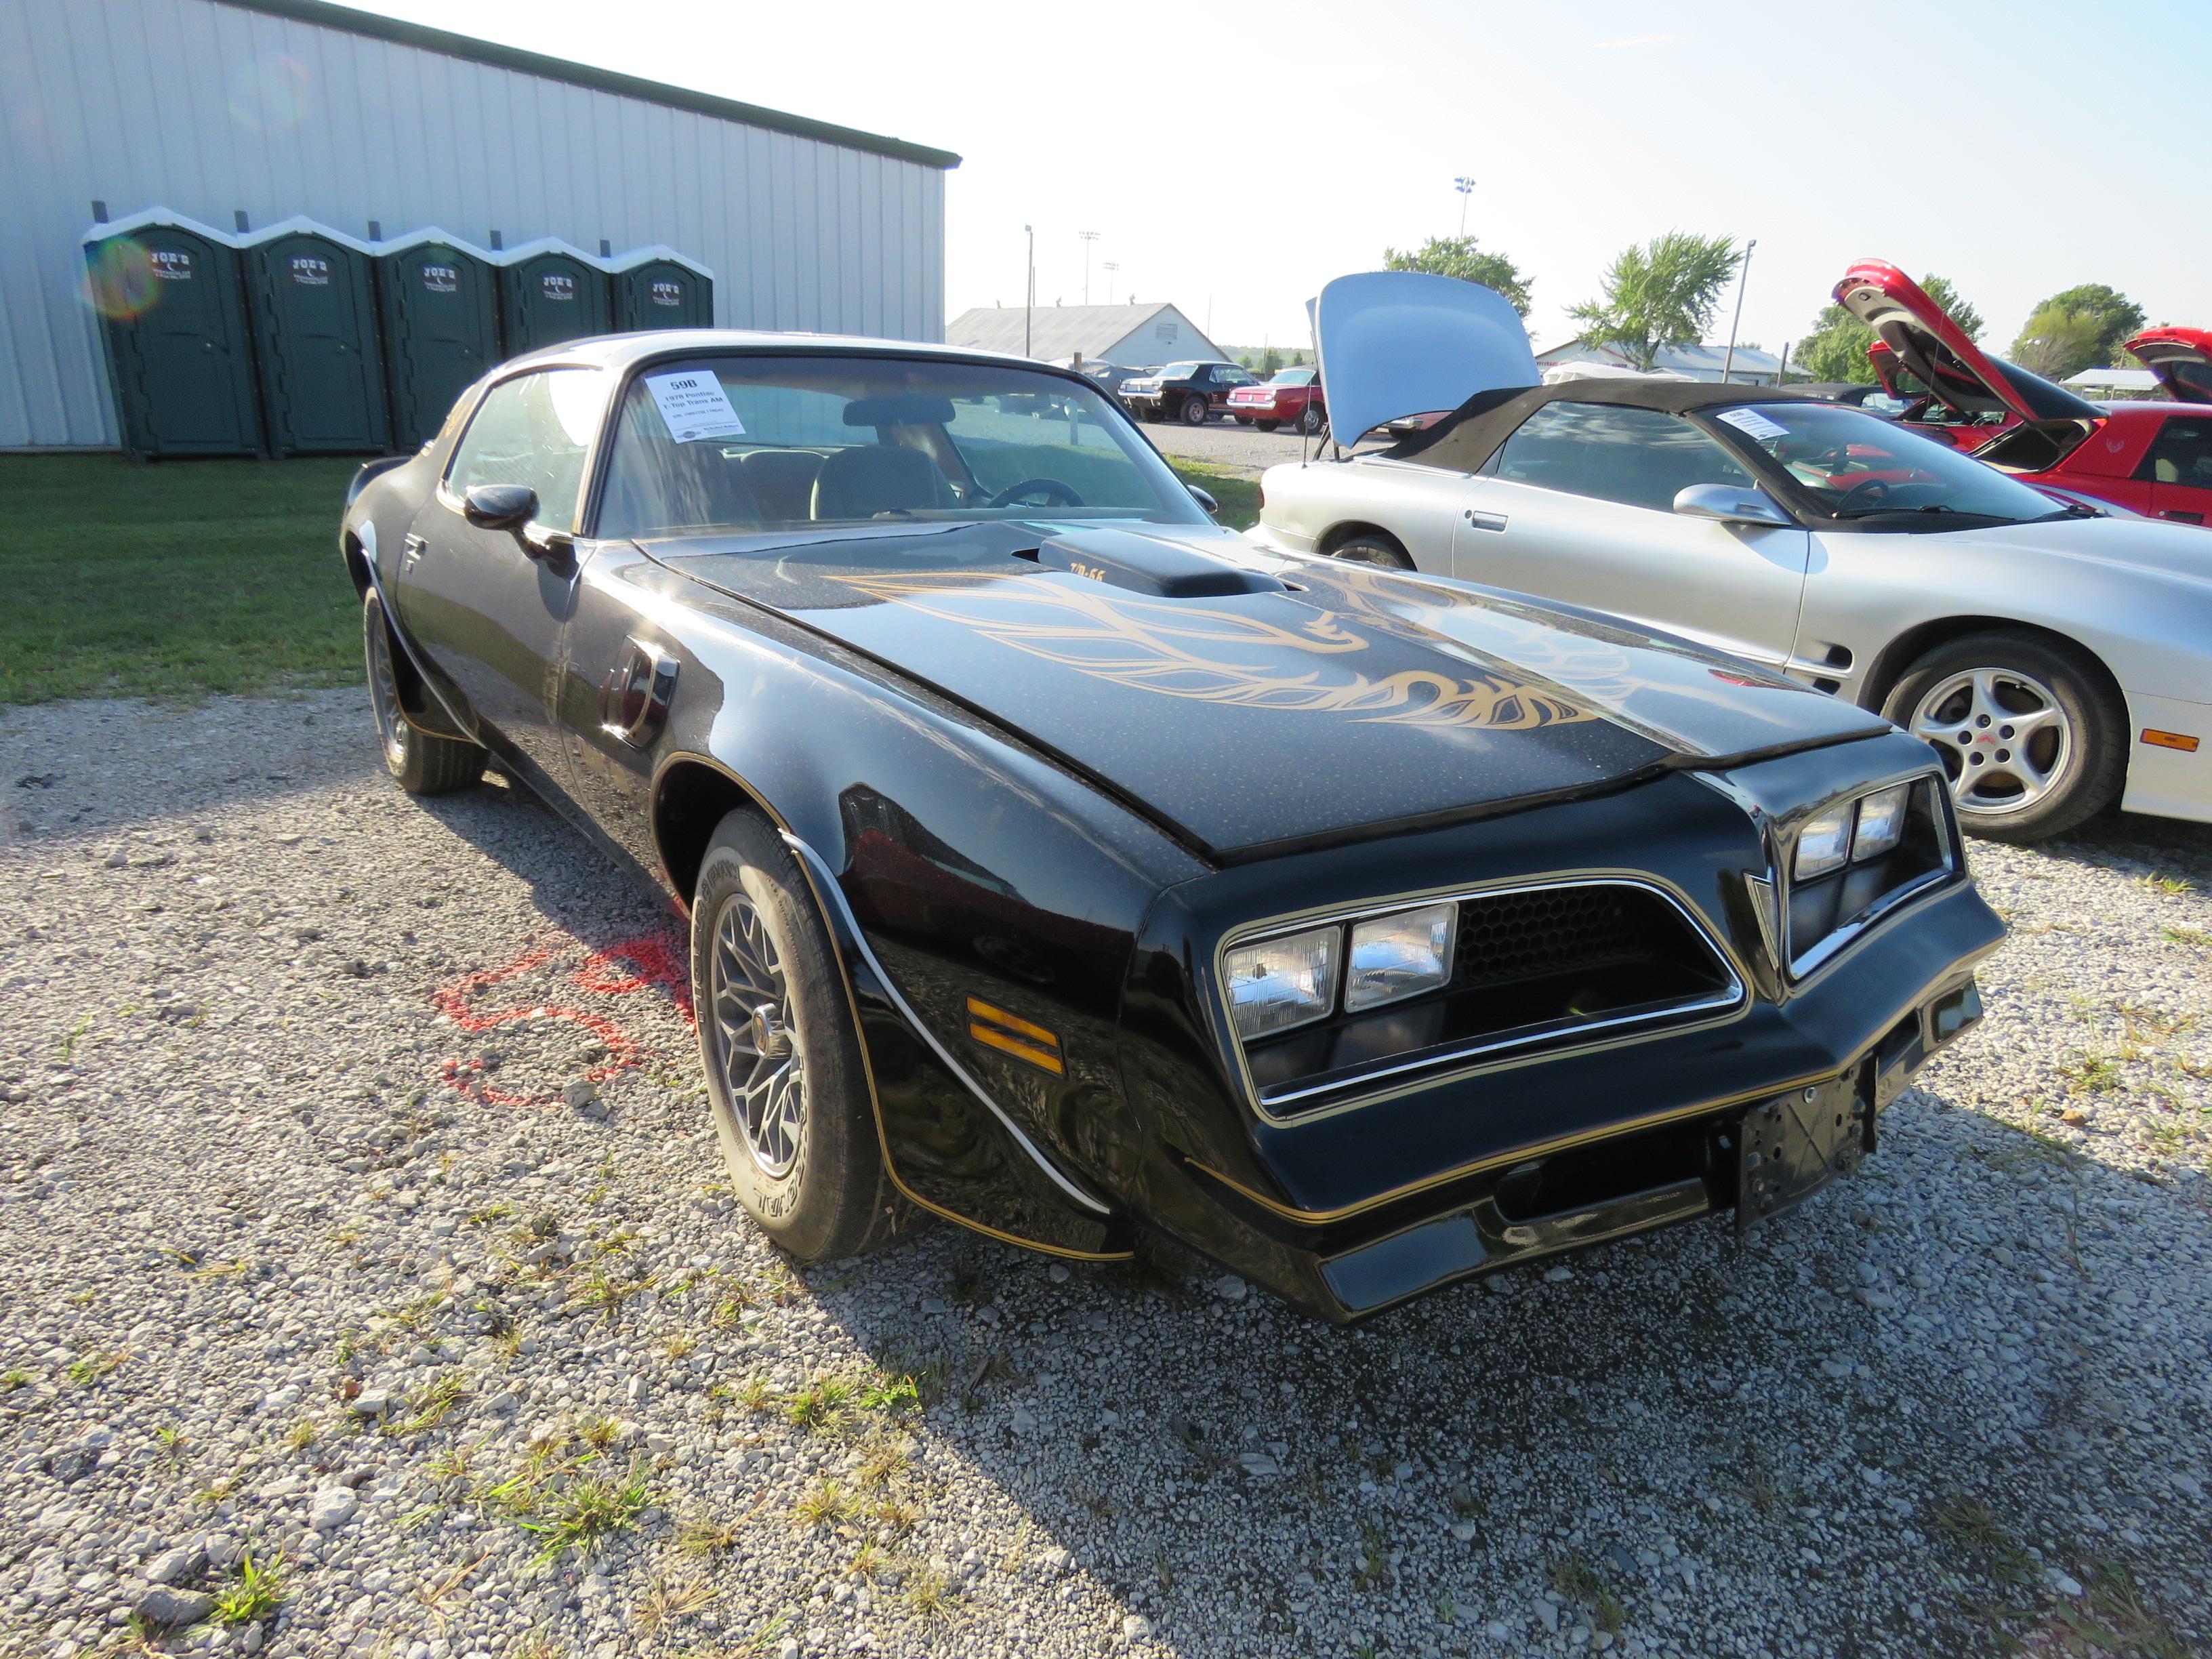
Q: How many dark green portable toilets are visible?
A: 5